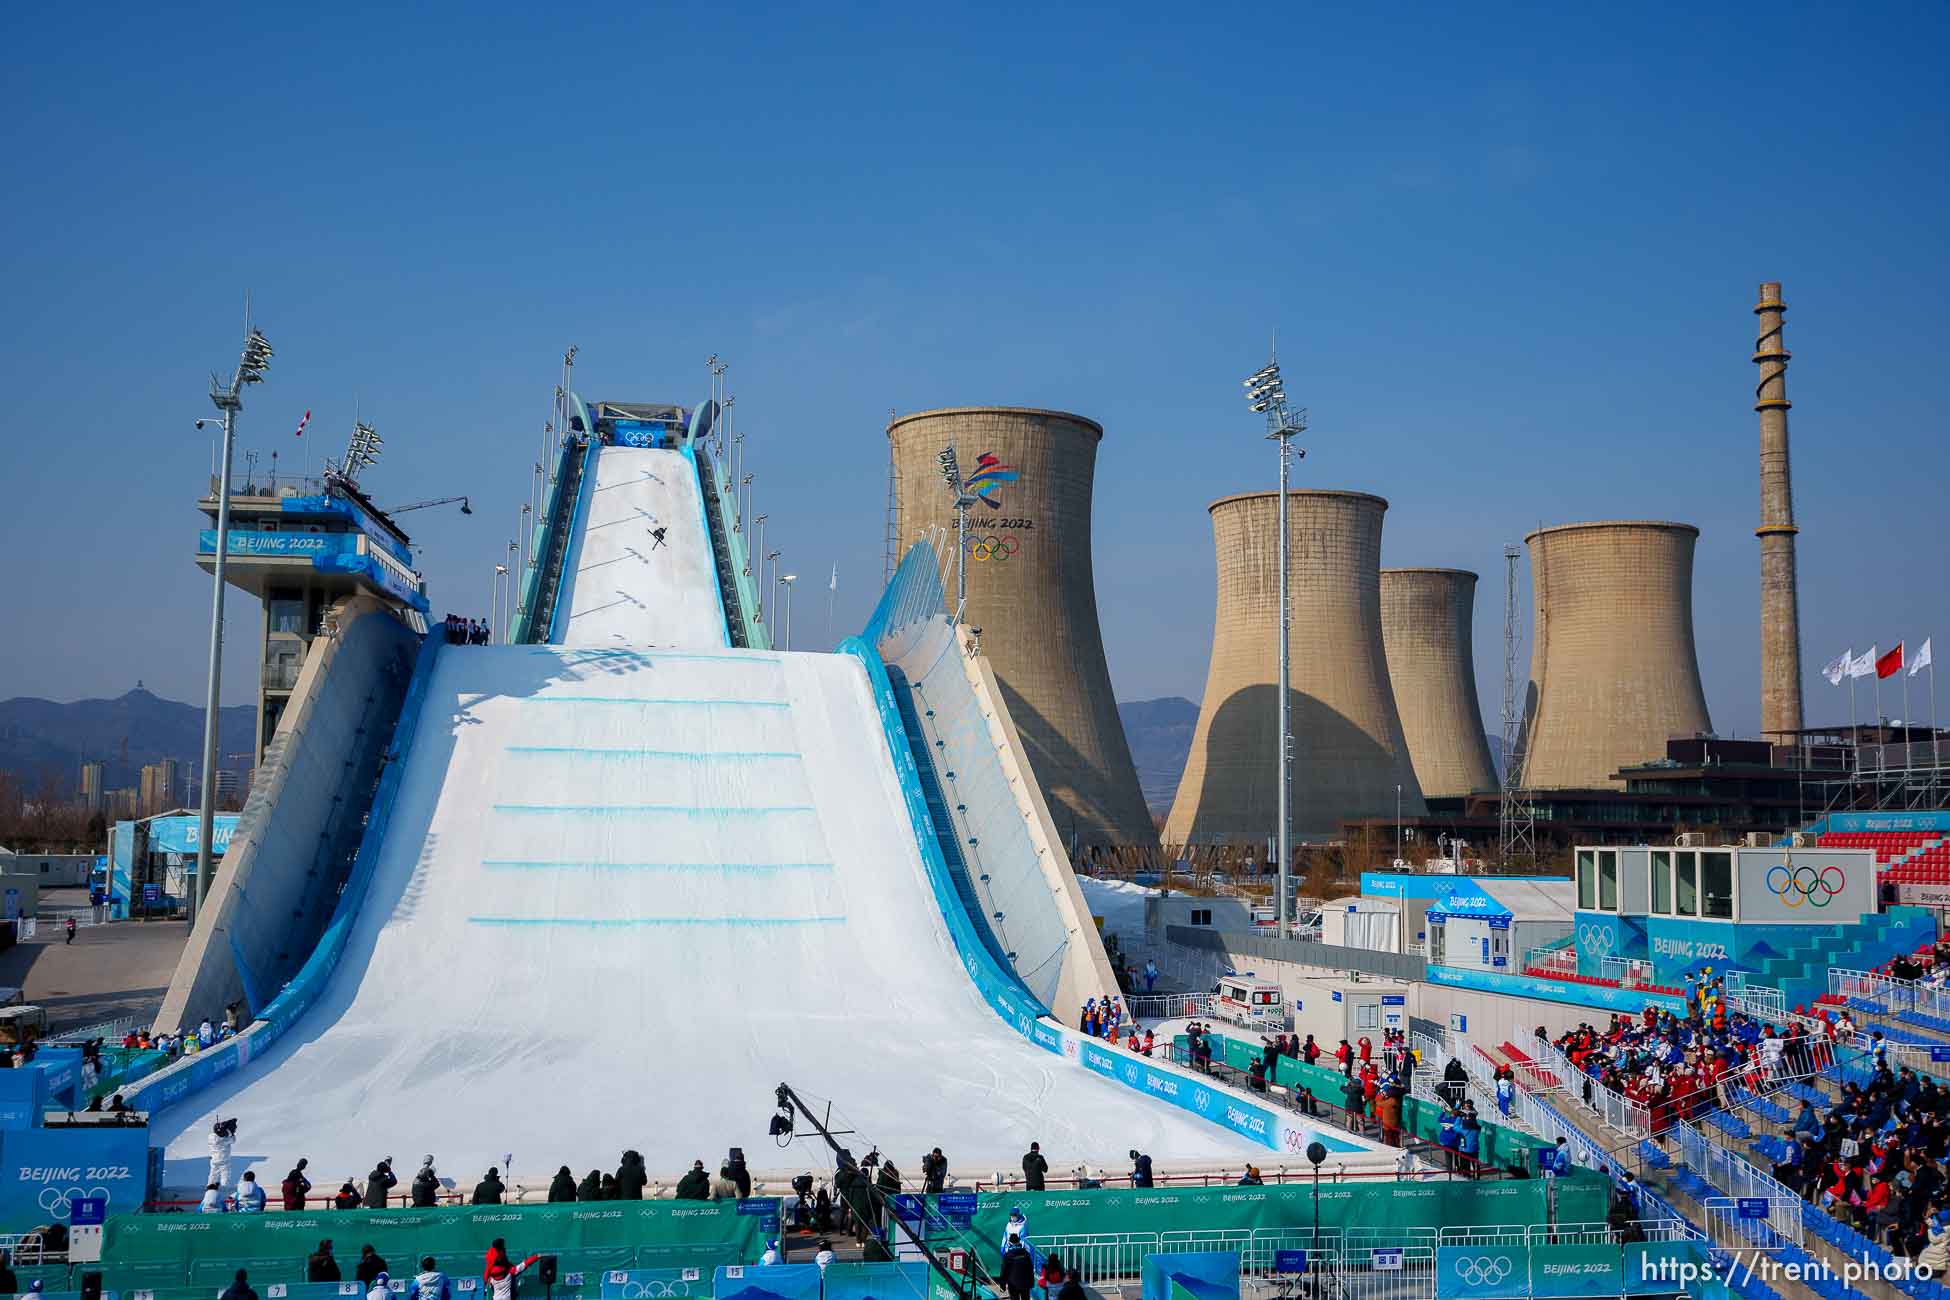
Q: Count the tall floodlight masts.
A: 4